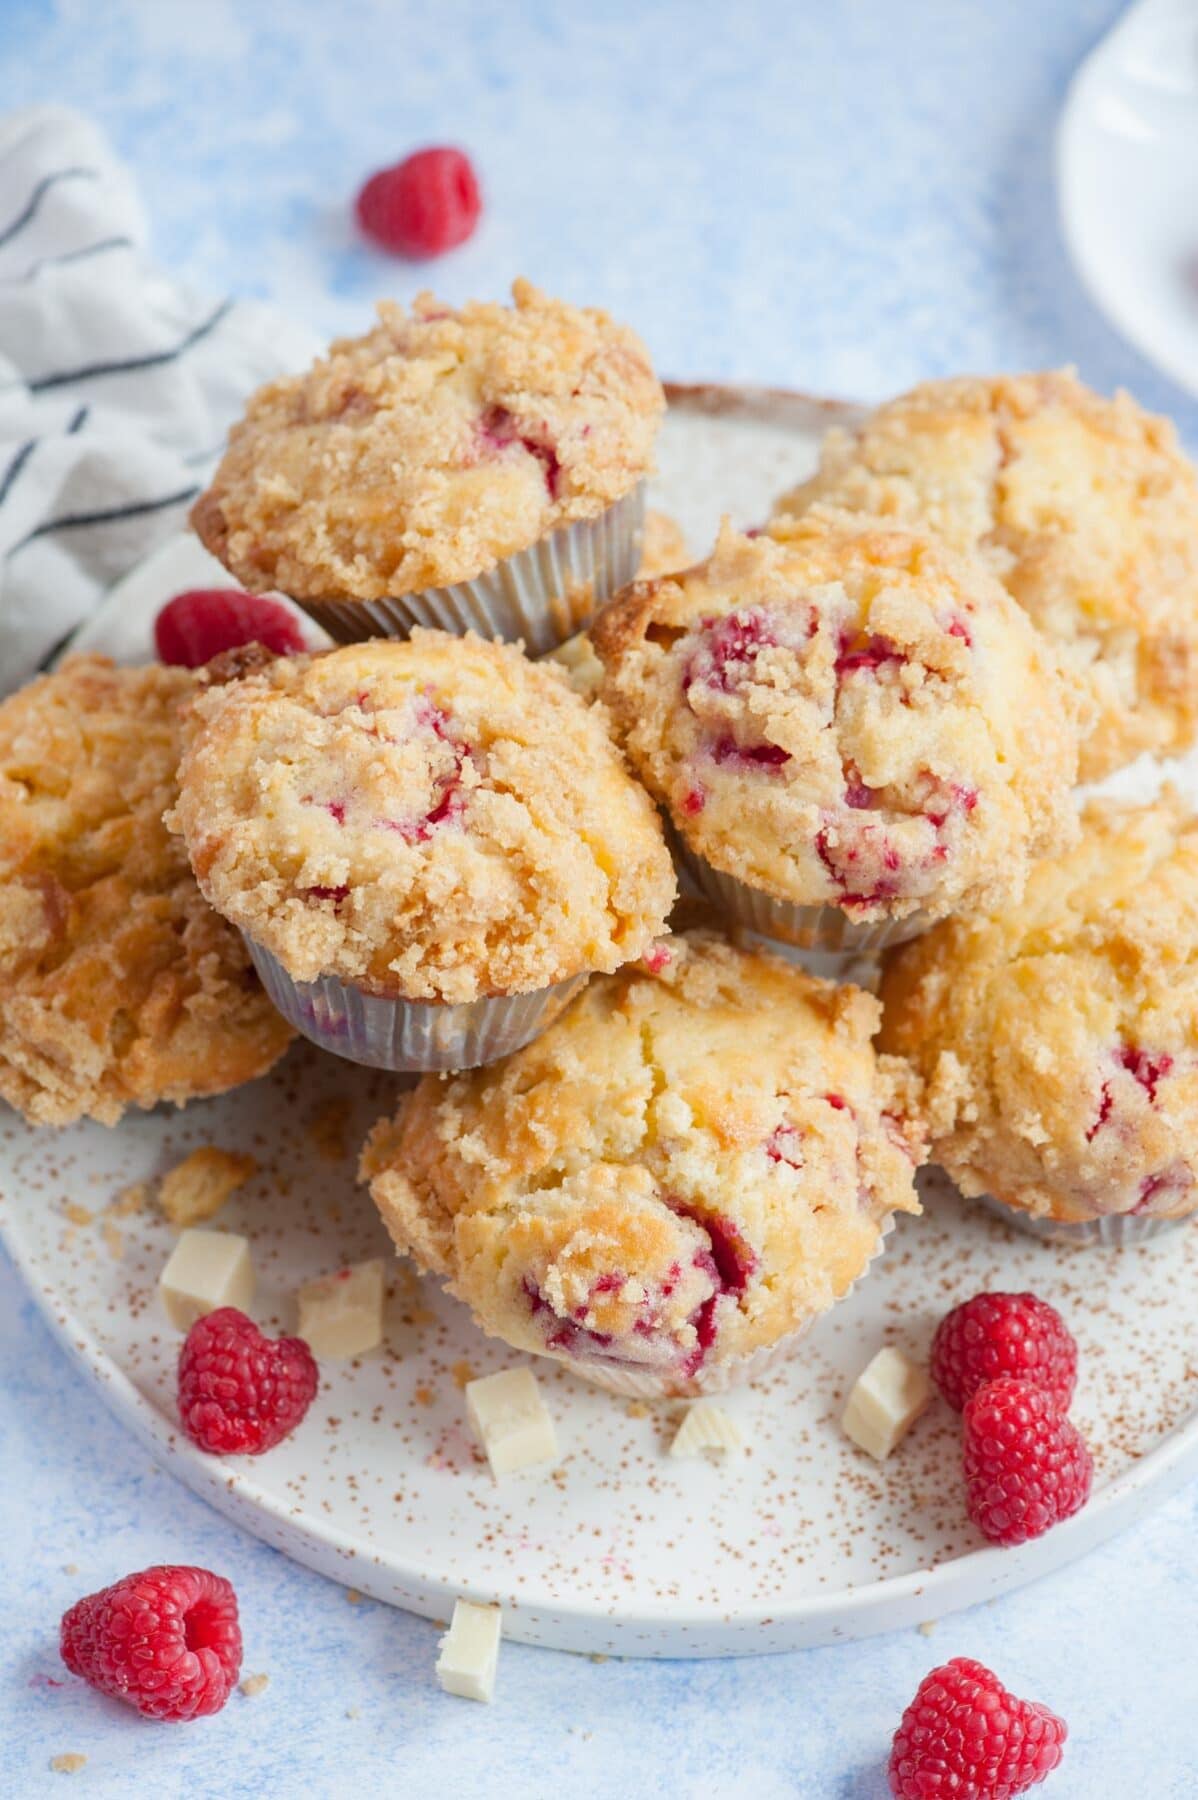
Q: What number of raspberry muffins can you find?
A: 7